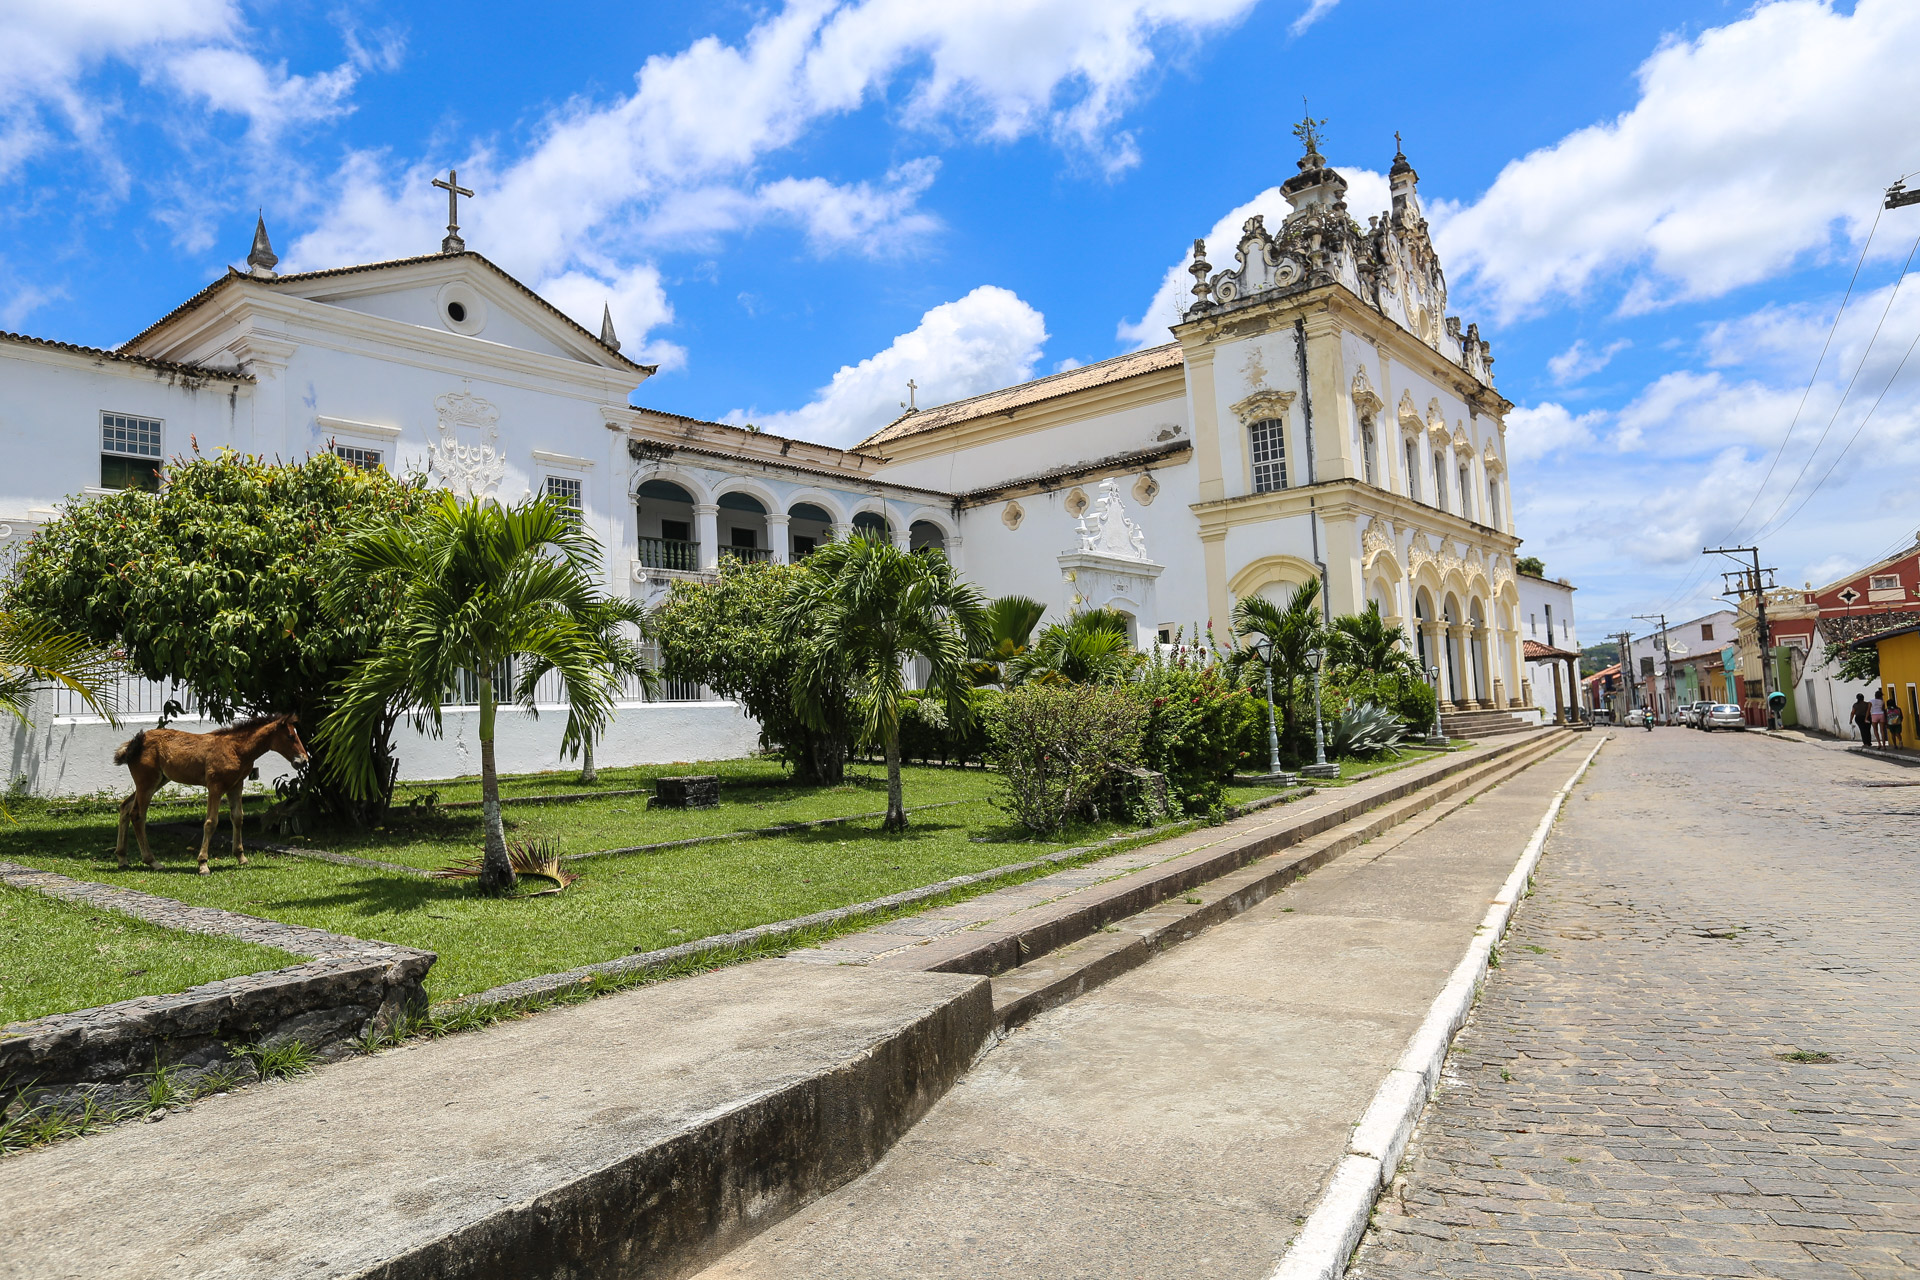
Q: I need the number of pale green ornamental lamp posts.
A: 3